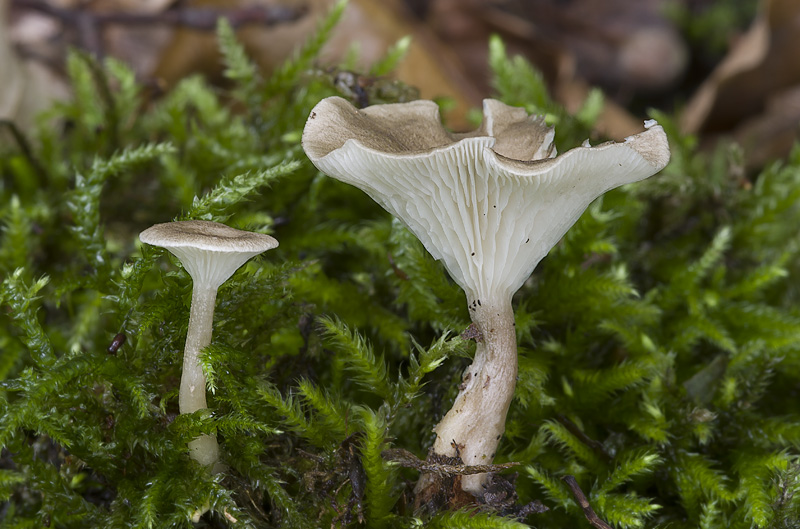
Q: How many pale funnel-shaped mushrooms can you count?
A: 2